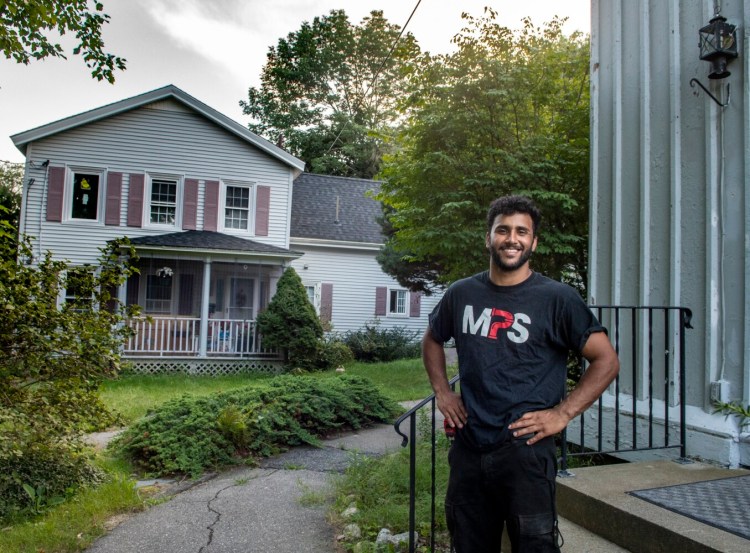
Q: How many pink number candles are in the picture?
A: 0